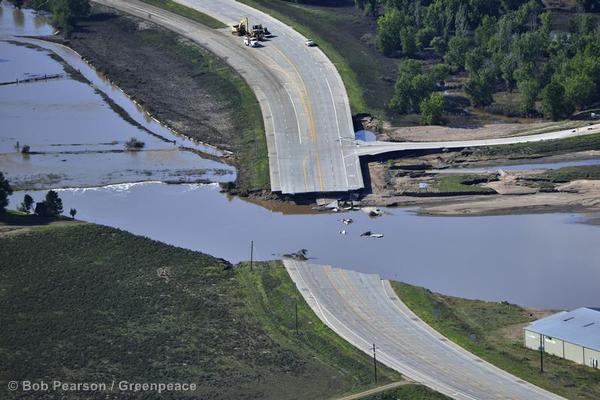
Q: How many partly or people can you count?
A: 0